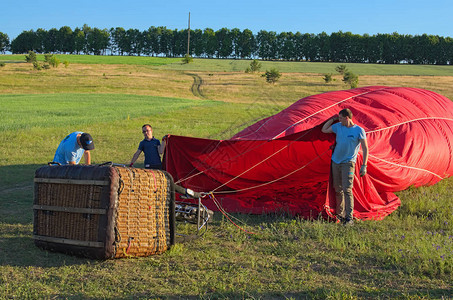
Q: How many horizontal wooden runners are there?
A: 3